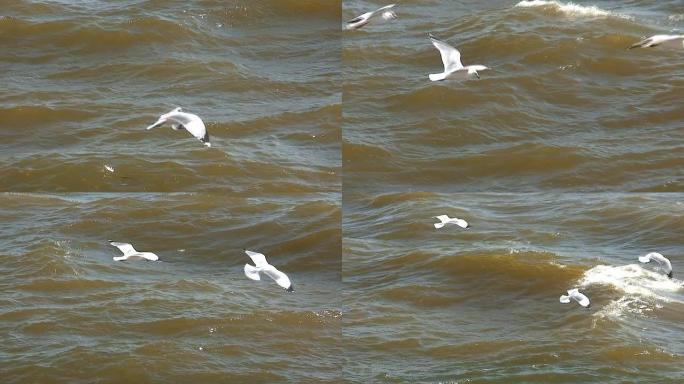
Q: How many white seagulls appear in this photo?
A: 9